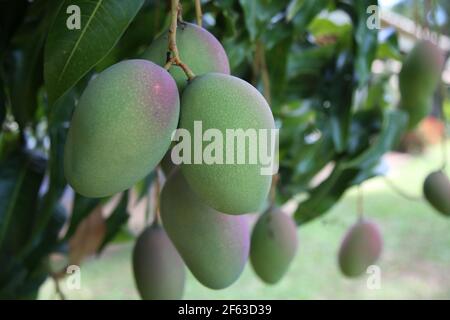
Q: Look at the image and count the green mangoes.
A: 9